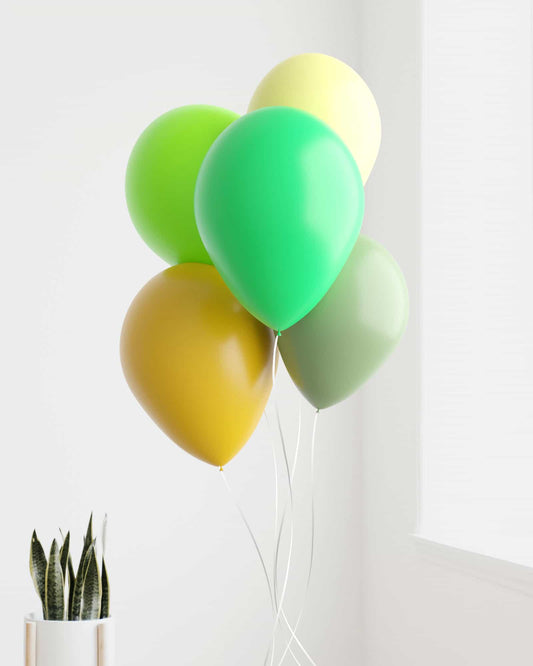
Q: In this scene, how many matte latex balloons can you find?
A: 5